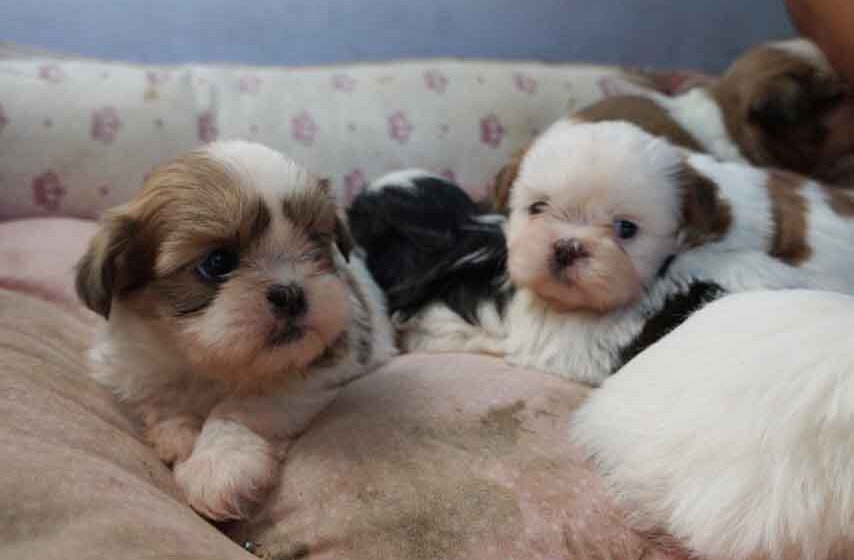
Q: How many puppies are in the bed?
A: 5